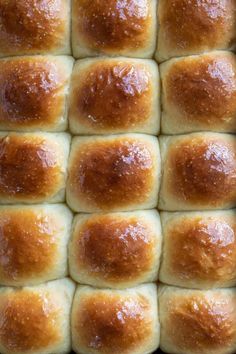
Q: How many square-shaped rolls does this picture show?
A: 15